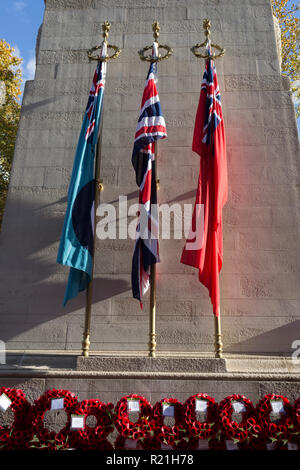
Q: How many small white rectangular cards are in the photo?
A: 8